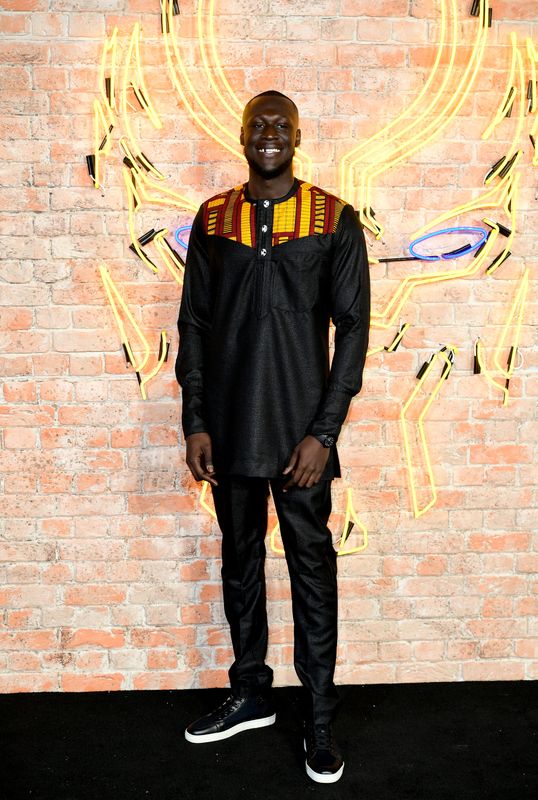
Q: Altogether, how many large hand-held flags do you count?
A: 0